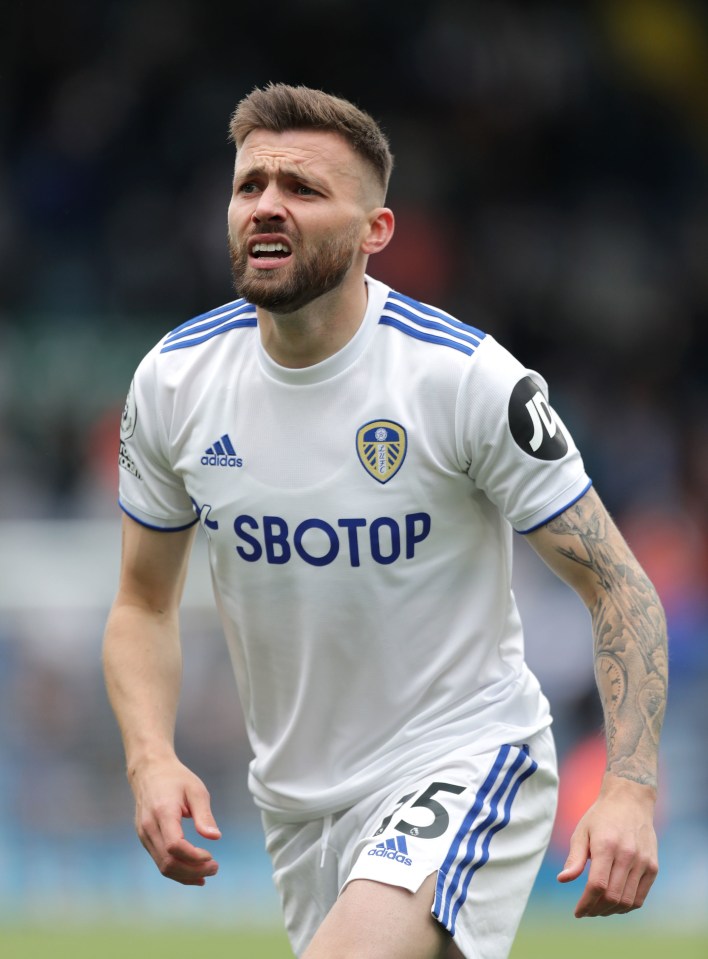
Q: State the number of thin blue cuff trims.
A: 2